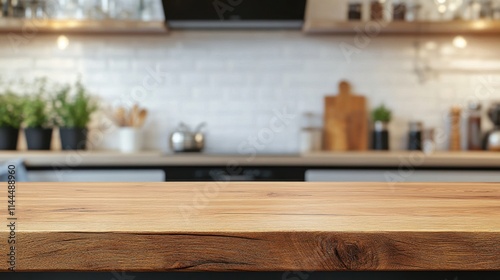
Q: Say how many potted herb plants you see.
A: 4